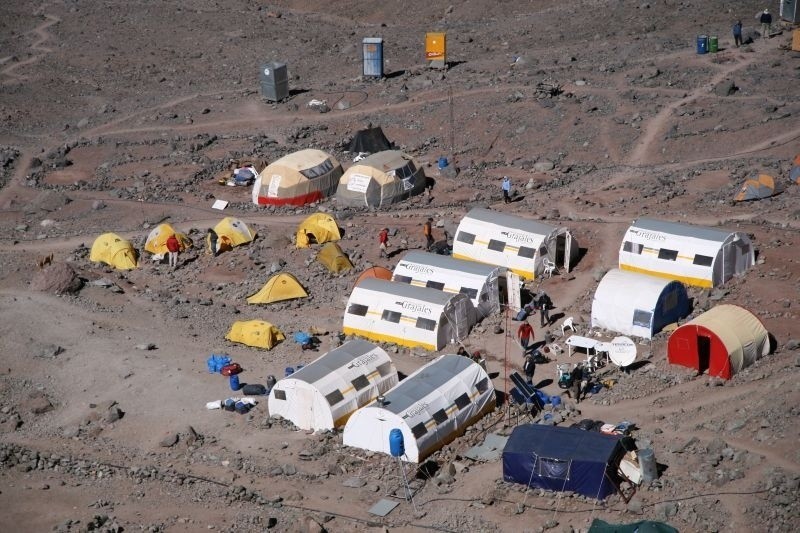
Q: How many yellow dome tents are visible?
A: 7